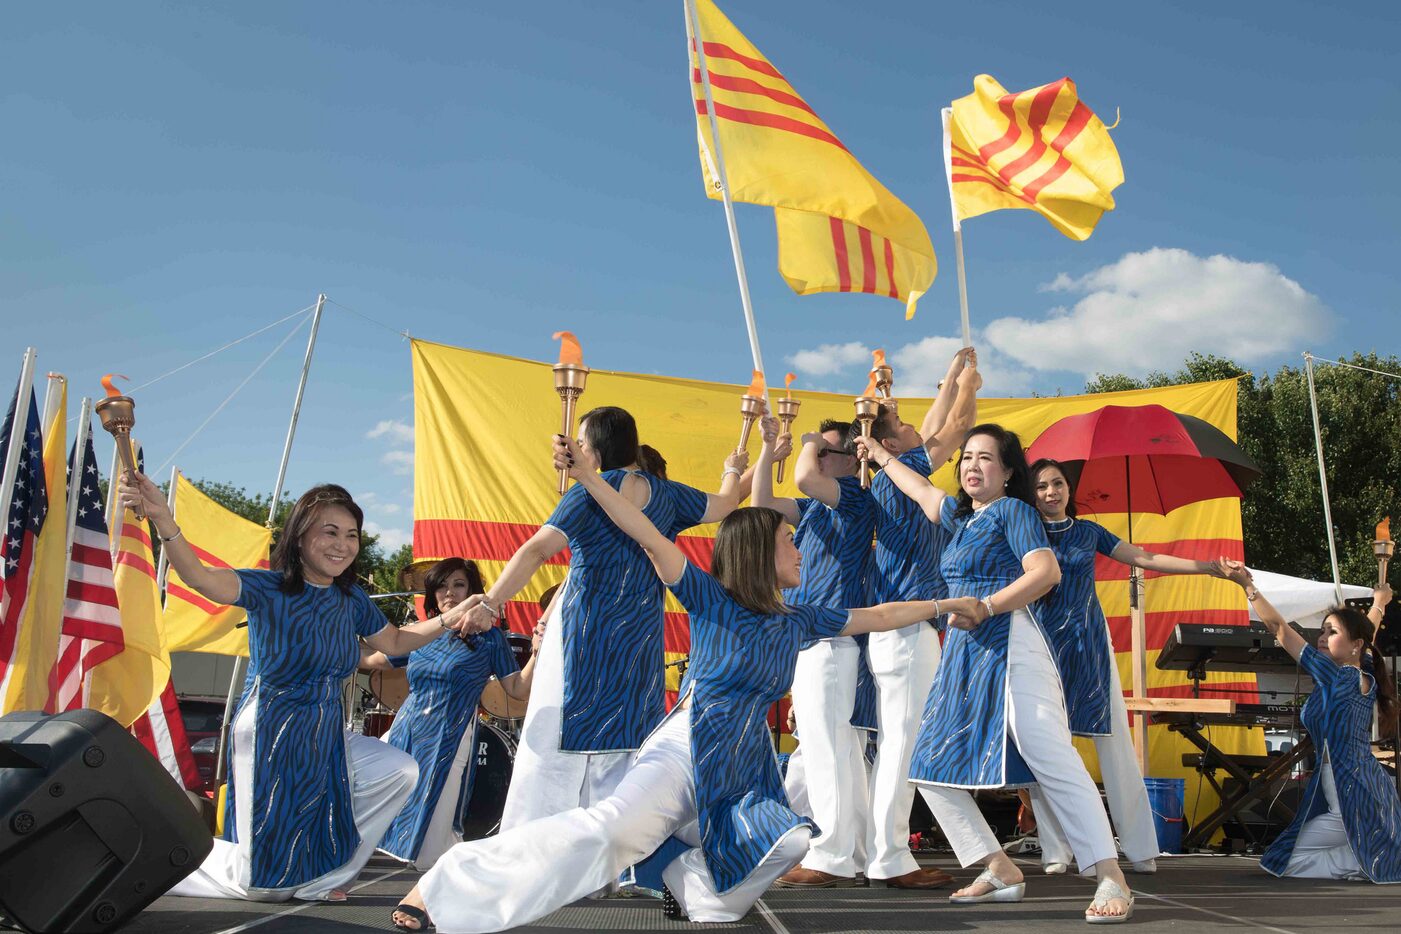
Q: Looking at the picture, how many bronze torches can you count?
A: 7